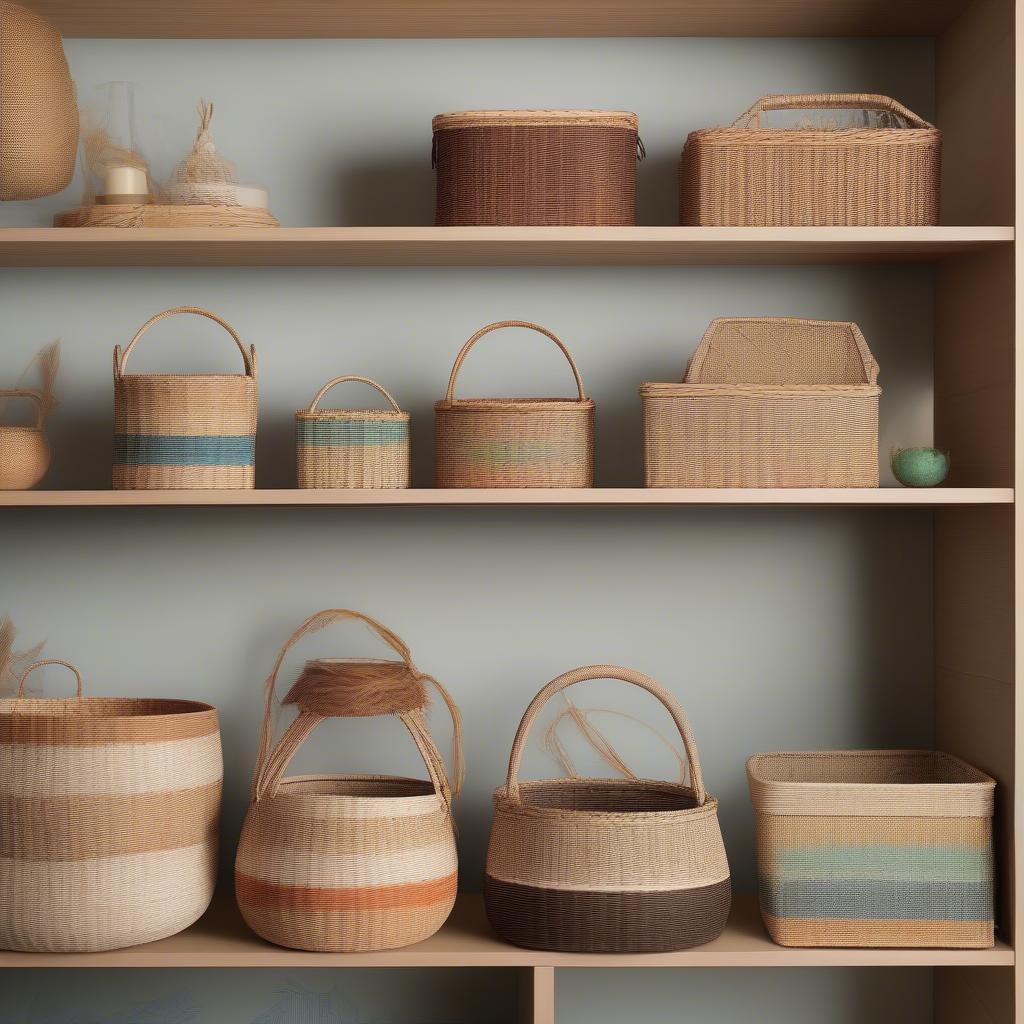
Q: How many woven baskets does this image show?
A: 11